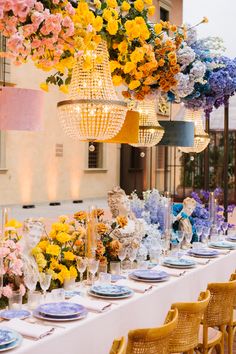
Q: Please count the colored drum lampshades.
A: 3